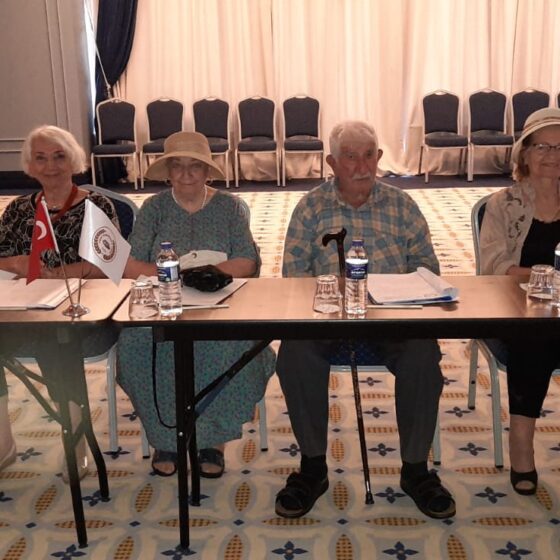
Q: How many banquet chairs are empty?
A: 8